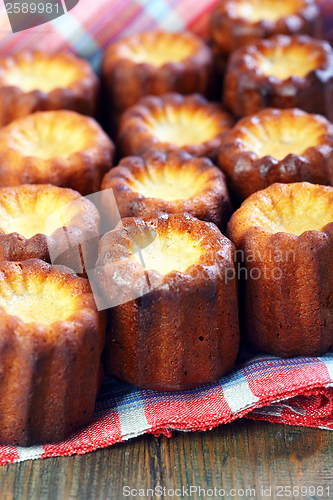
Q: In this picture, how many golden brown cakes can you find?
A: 12